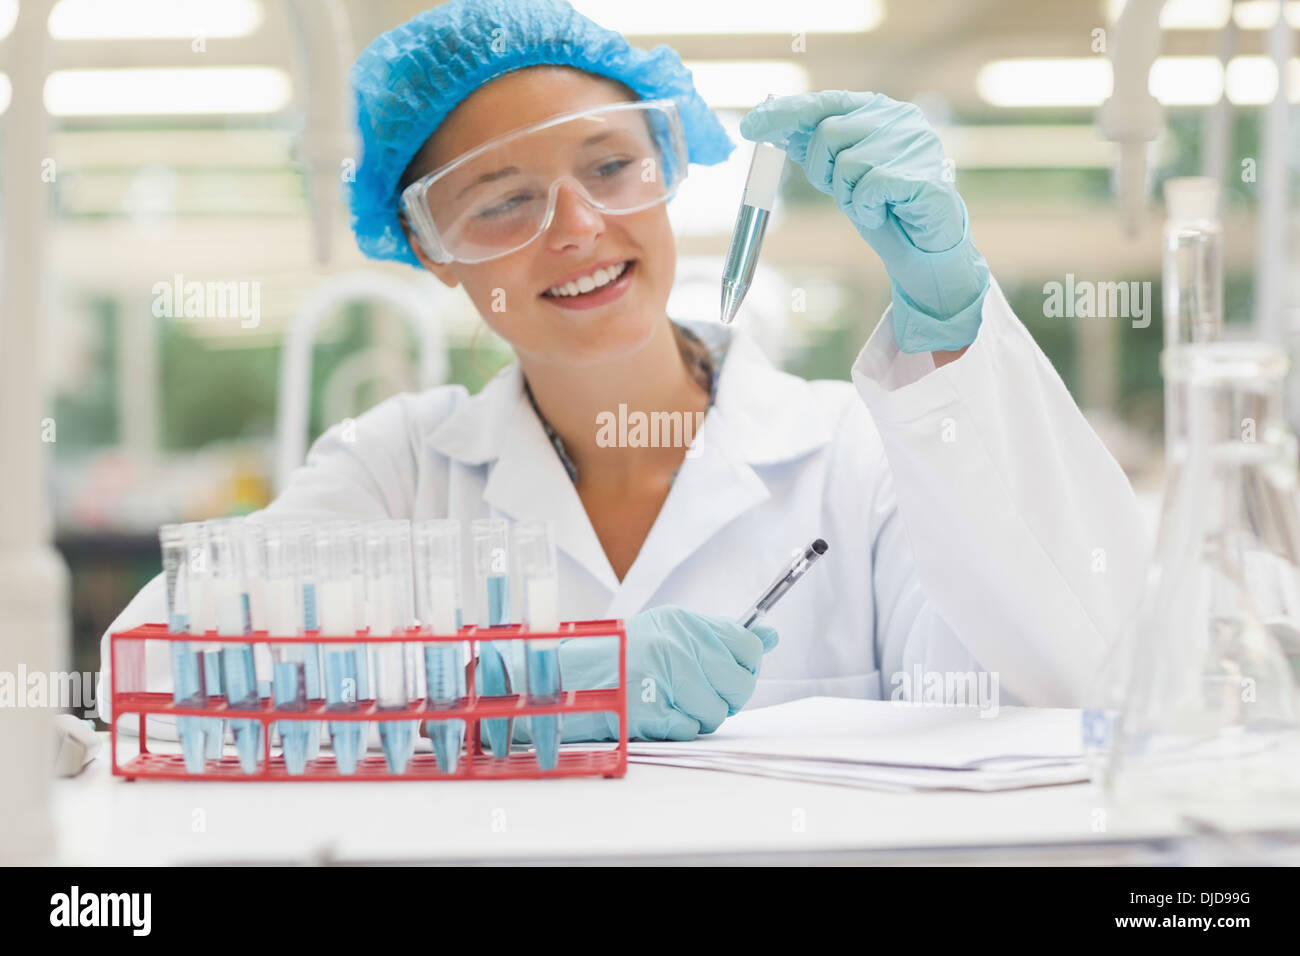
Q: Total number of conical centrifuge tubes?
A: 15